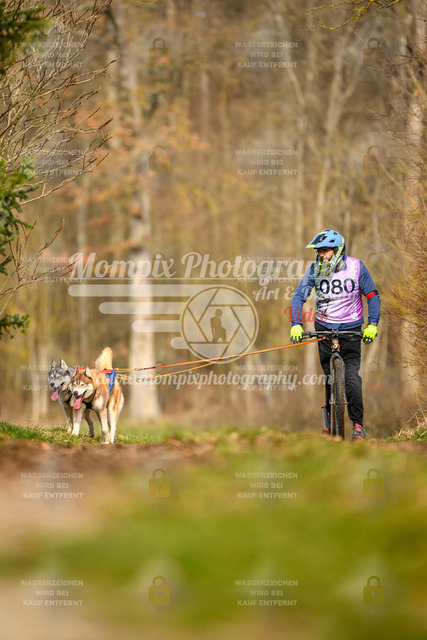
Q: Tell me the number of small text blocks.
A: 12